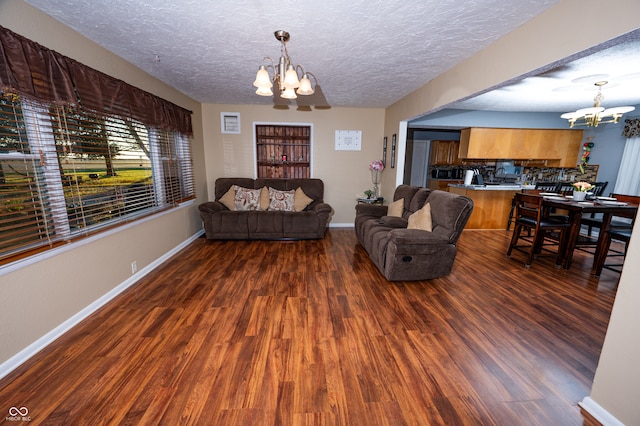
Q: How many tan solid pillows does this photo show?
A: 5